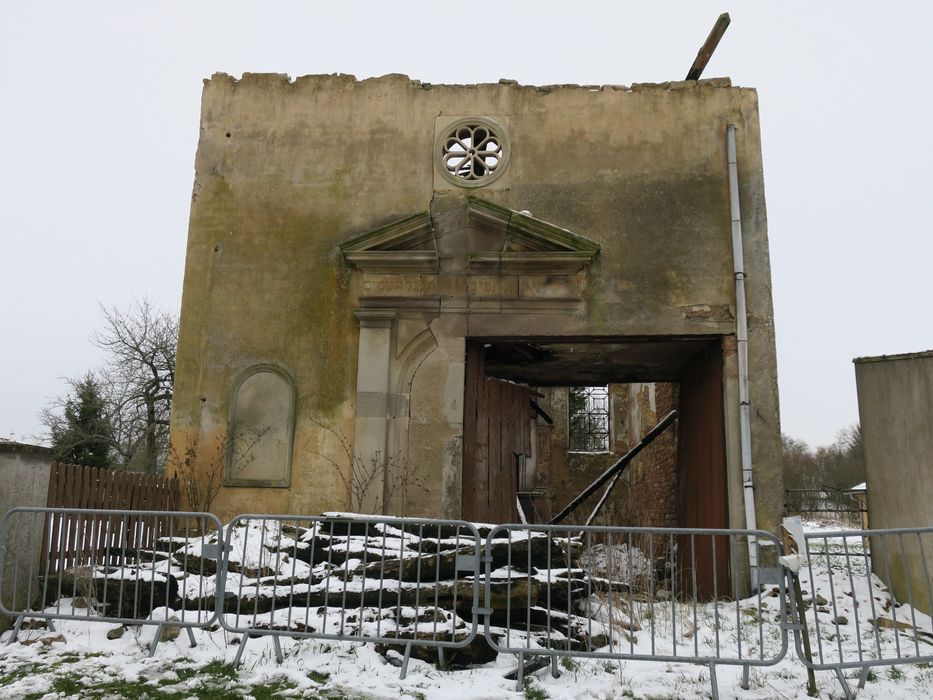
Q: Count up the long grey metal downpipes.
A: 1